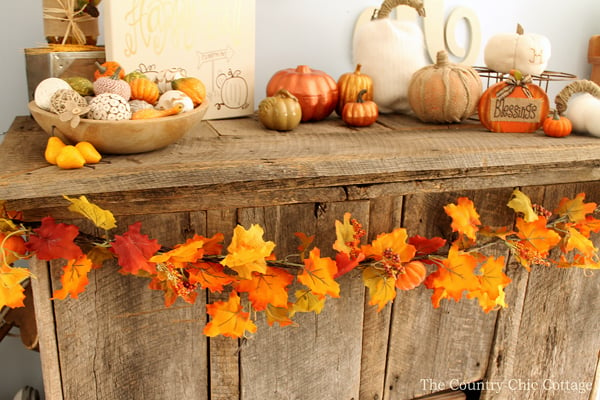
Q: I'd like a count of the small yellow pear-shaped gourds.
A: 3